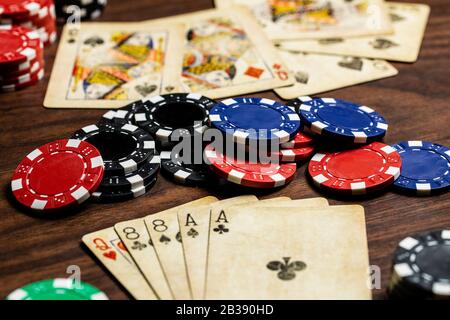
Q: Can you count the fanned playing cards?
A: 5